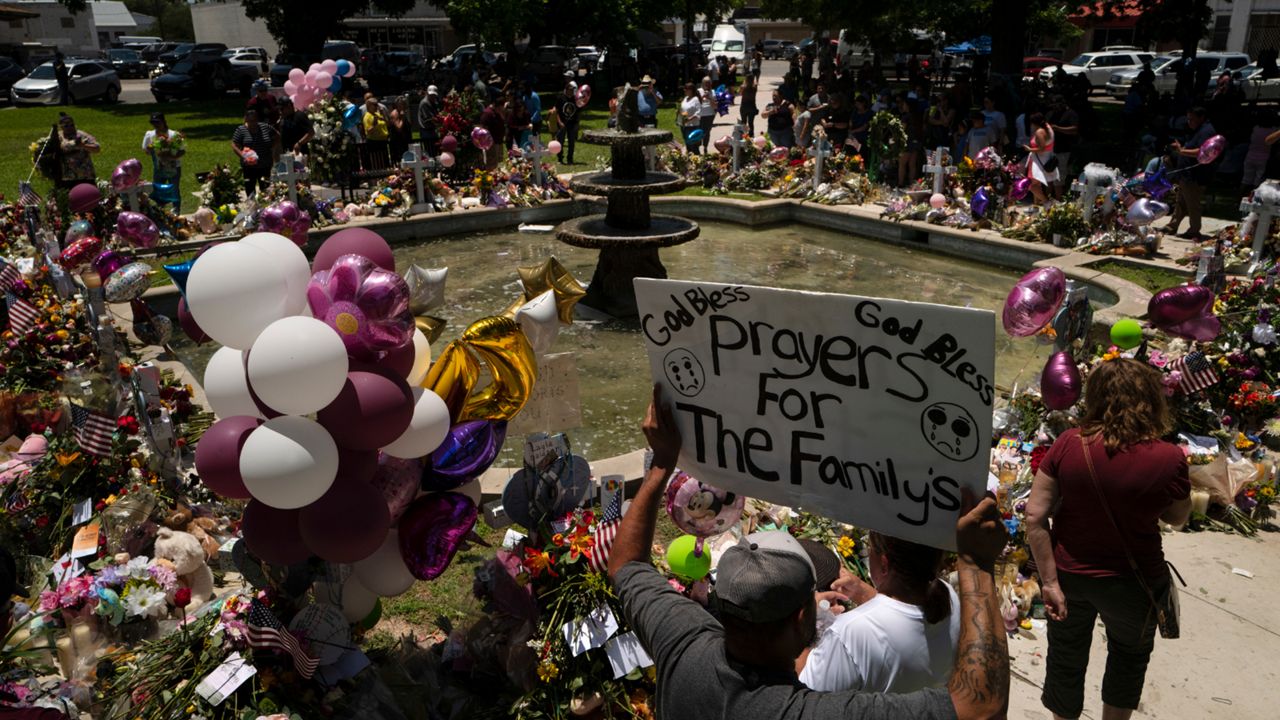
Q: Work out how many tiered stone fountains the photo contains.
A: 1